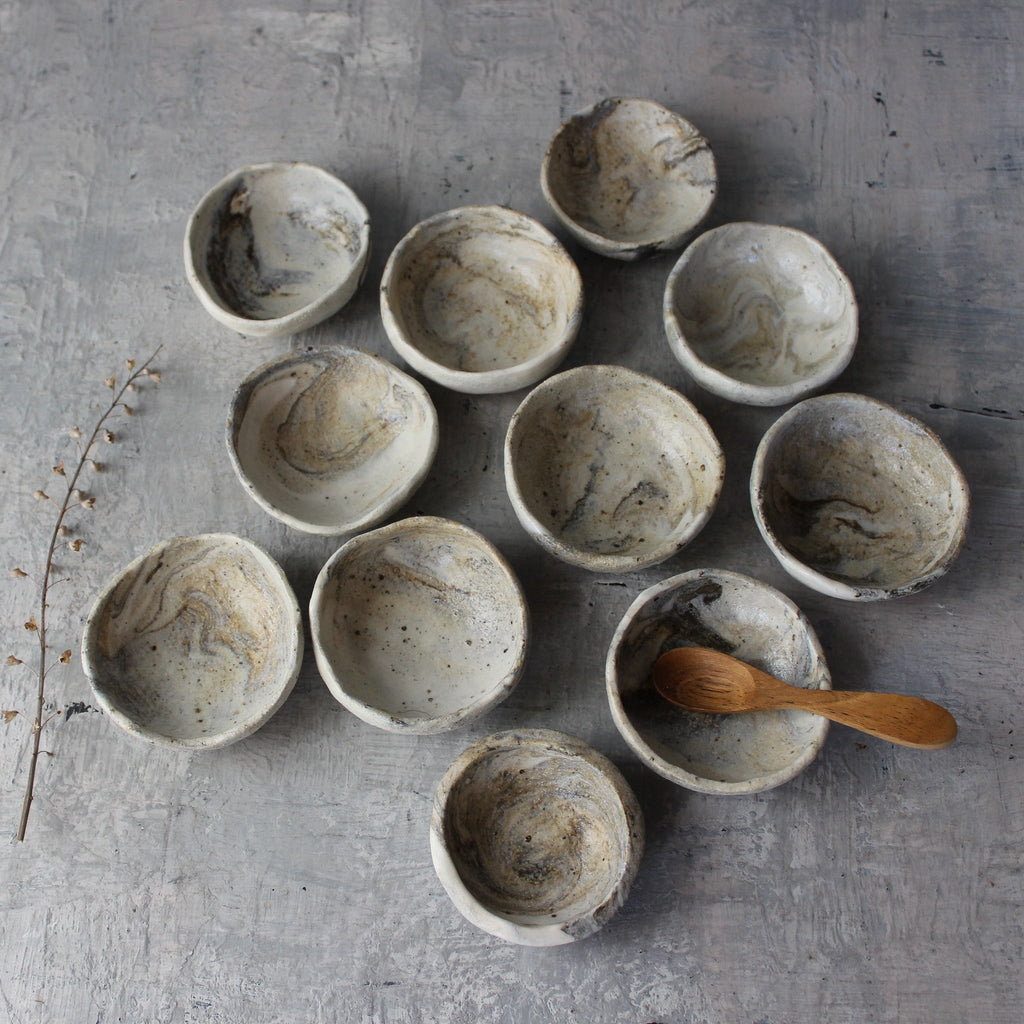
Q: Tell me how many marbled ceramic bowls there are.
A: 11